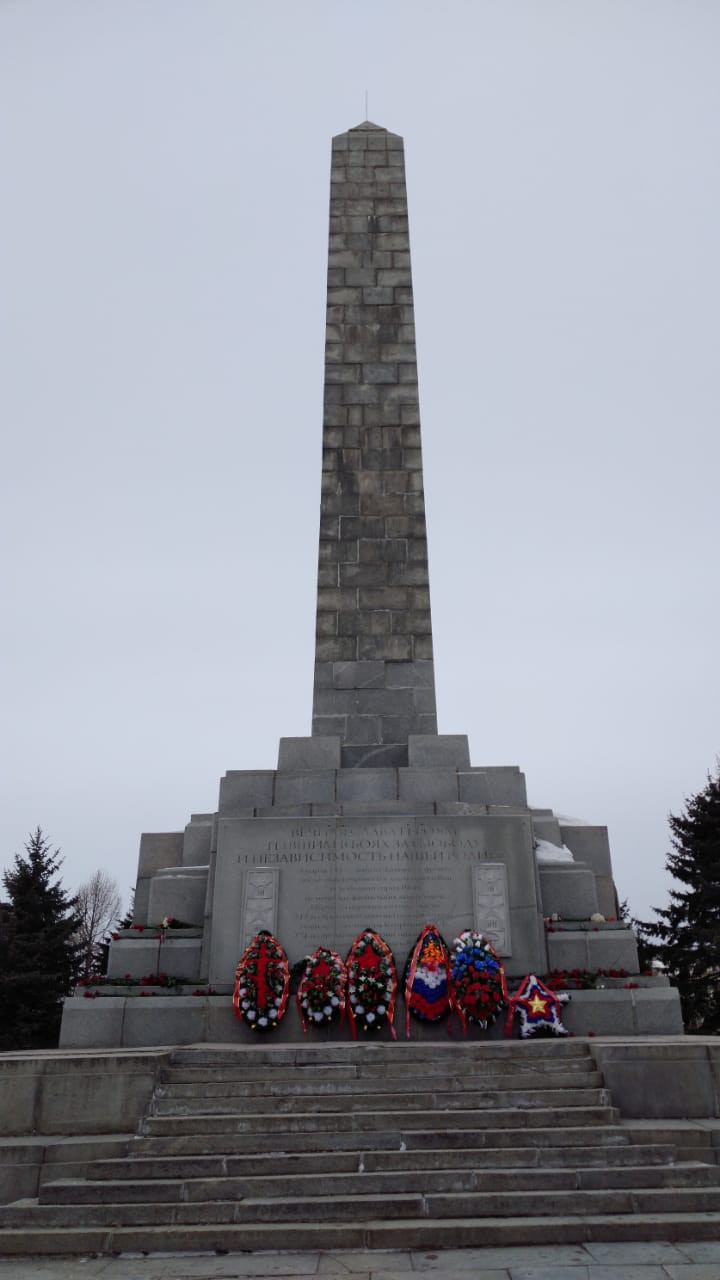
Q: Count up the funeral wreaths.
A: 6